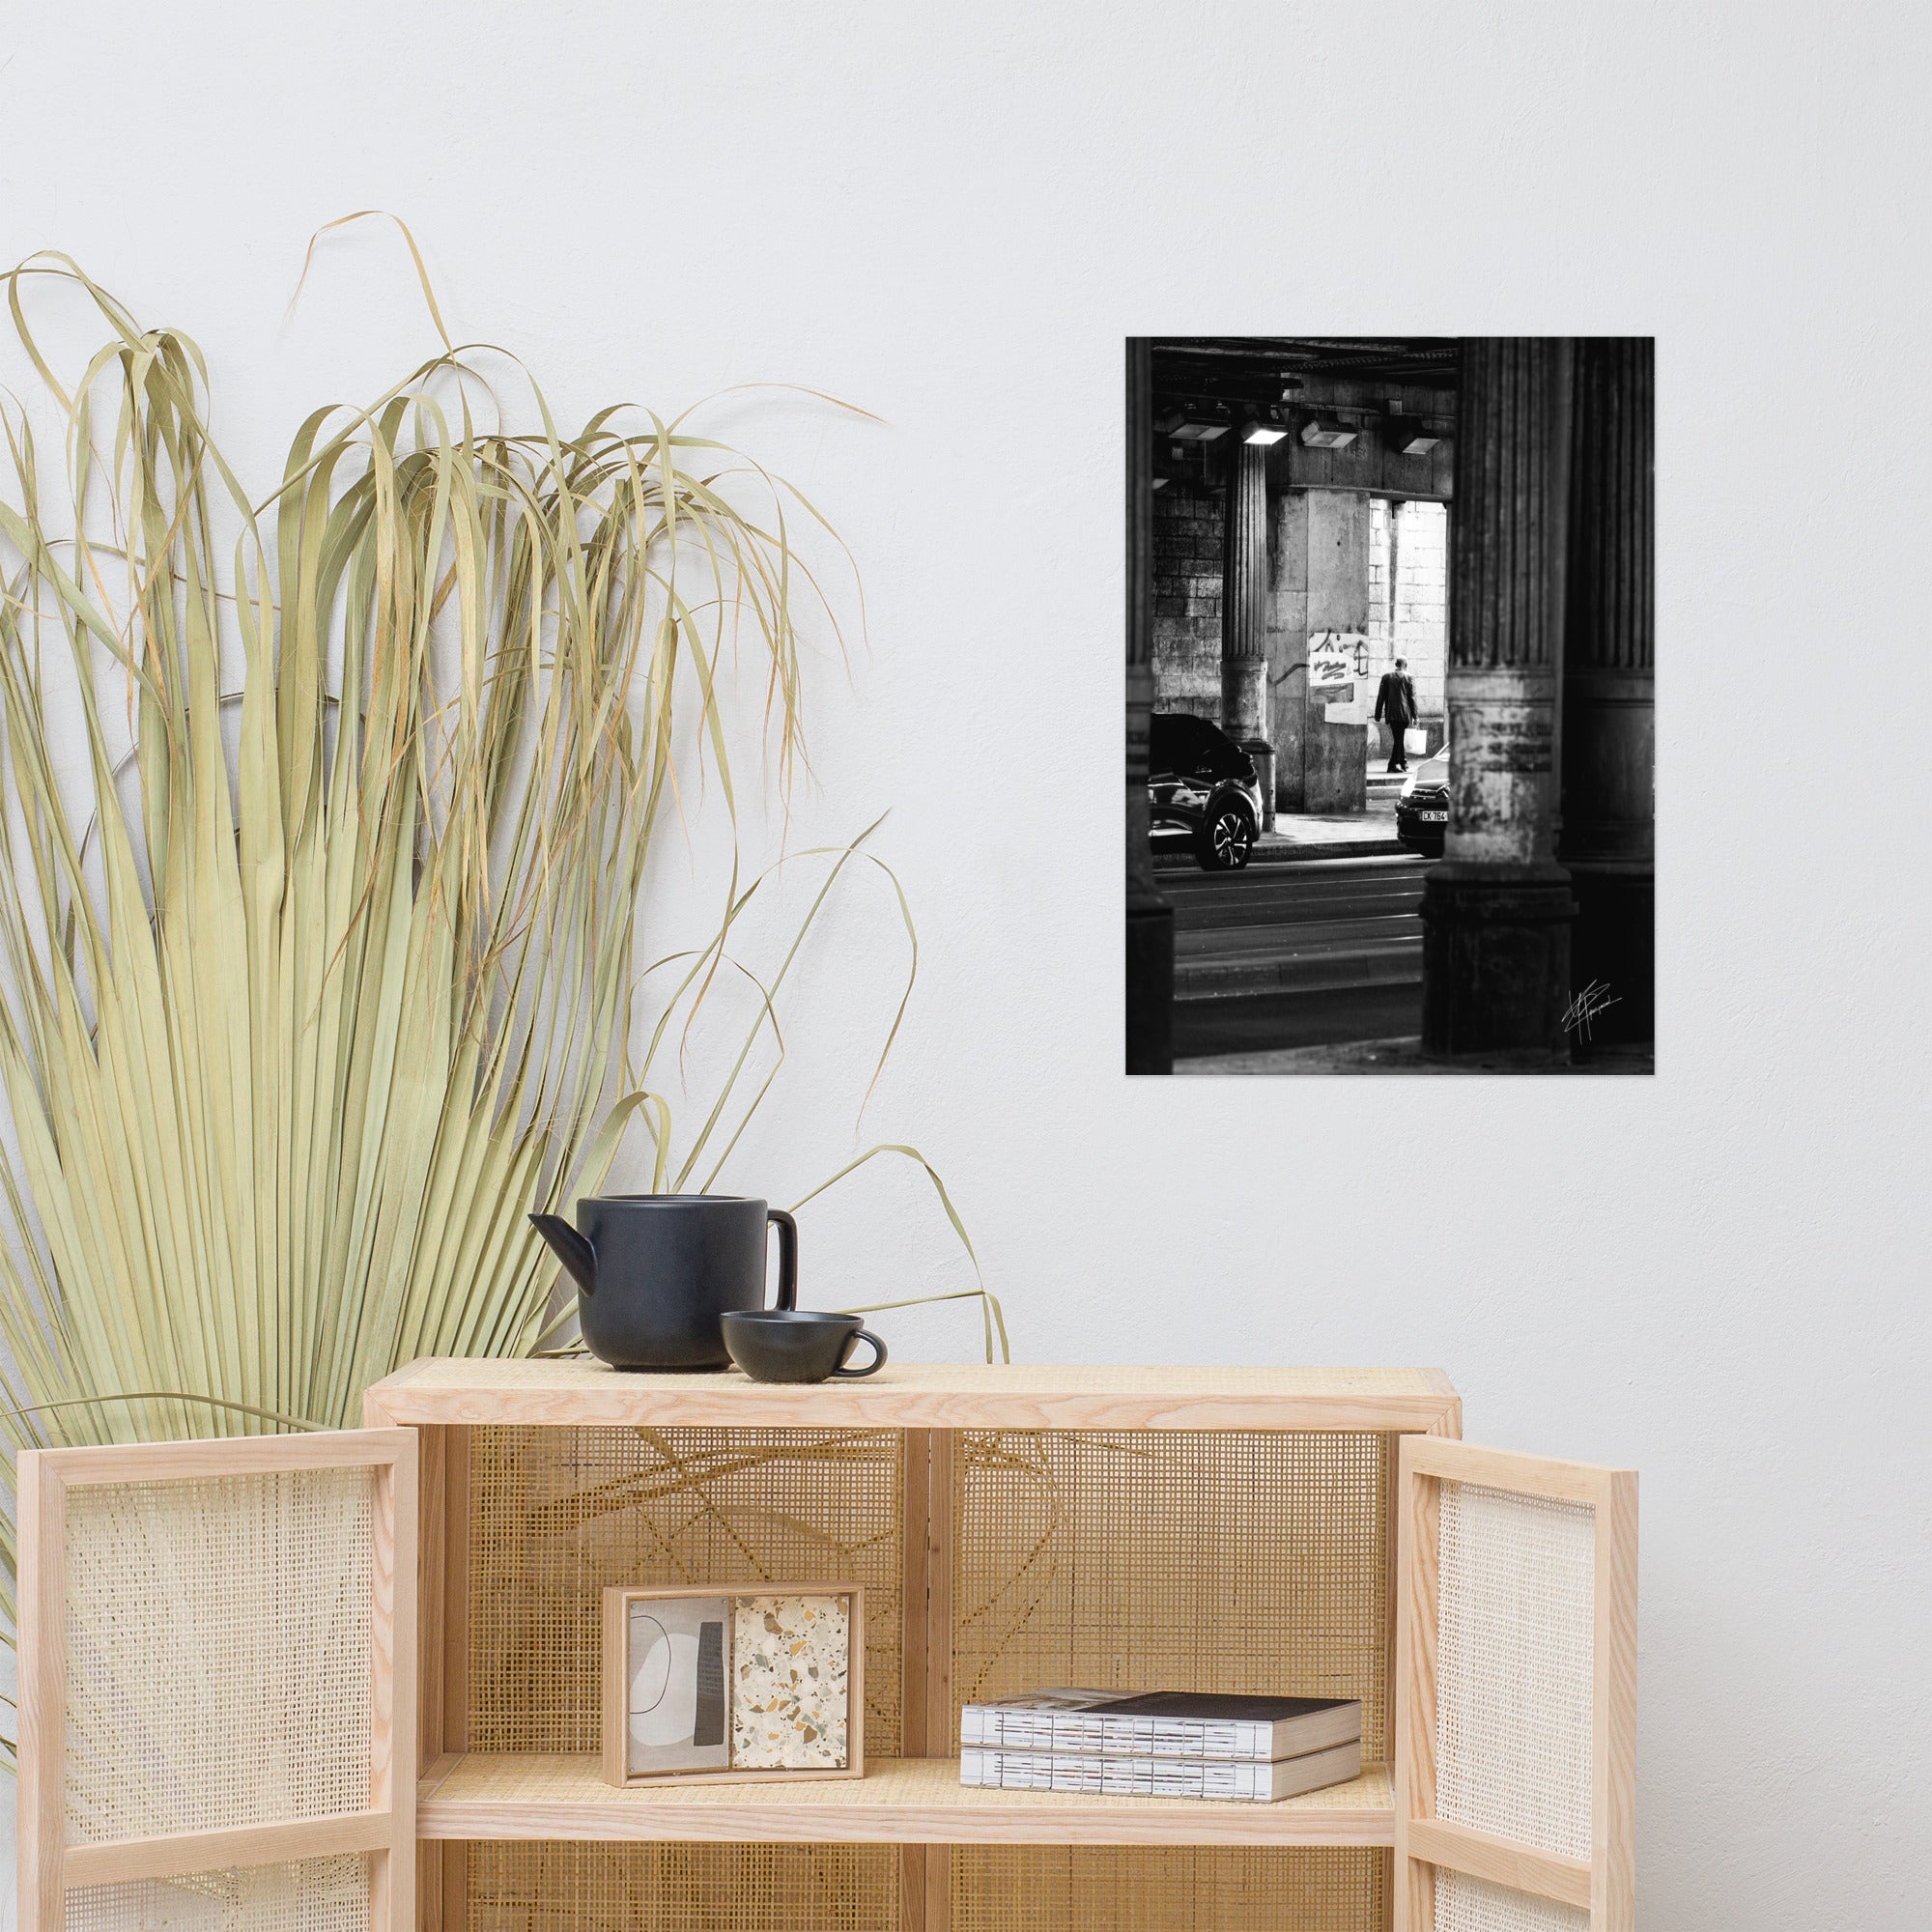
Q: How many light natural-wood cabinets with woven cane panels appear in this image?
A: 1